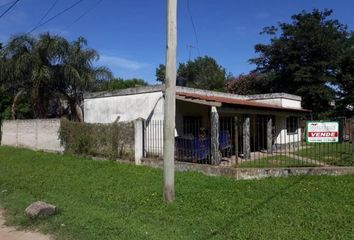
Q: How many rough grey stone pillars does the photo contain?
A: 3